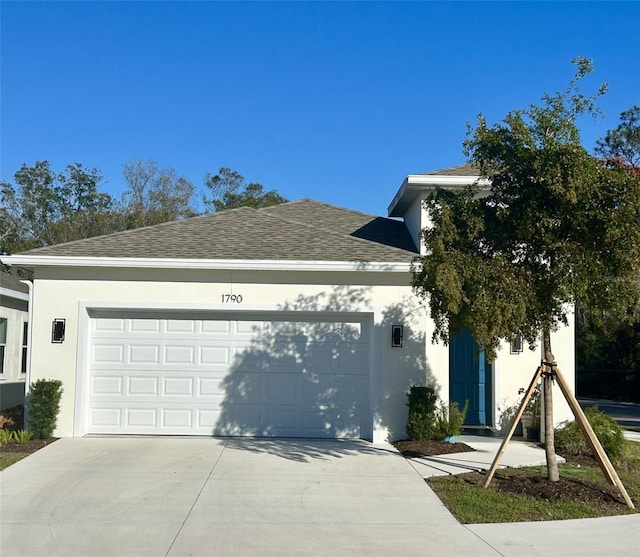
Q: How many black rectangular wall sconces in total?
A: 3